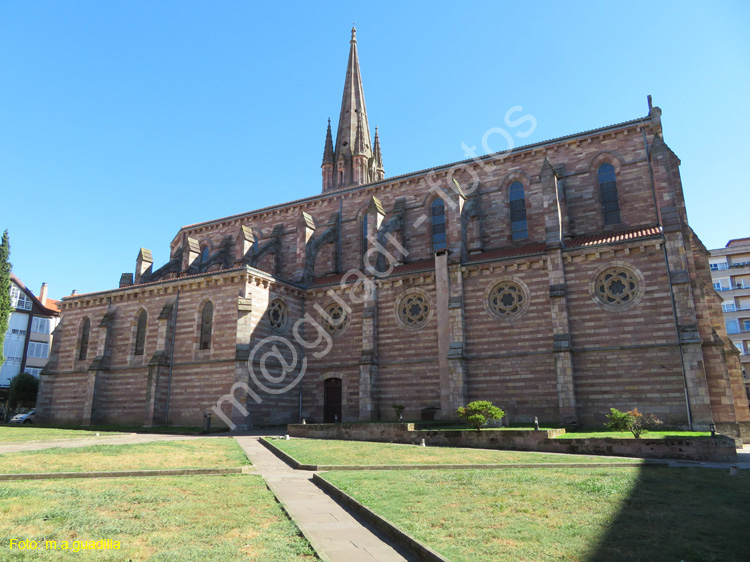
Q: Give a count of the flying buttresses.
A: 7